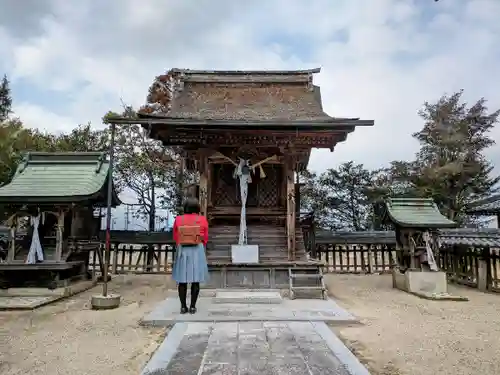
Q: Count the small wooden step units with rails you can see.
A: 1